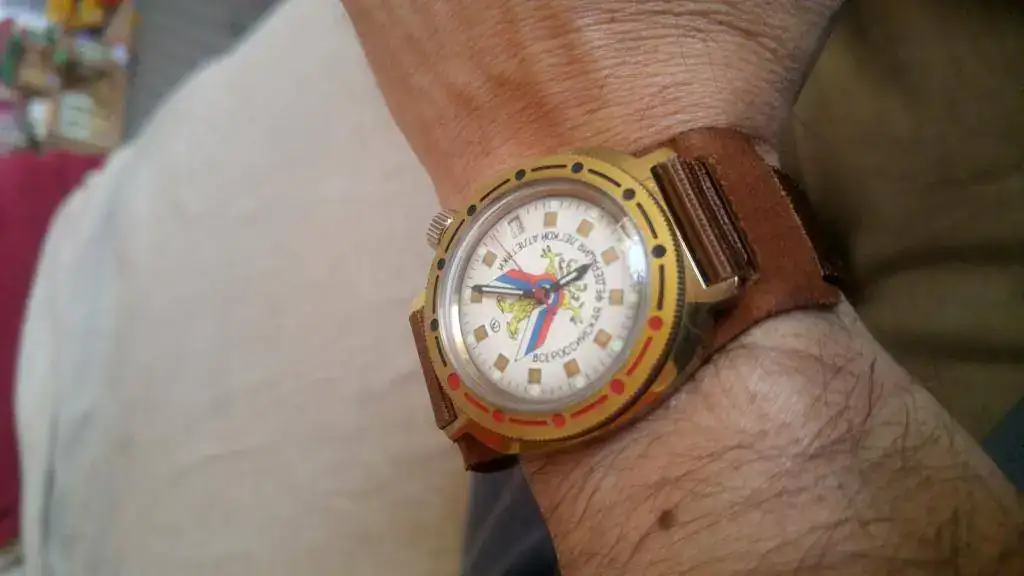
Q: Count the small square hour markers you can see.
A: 11